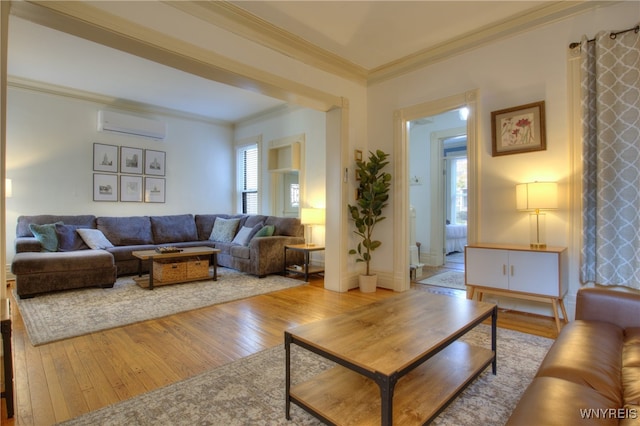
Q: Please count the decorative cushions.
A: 7